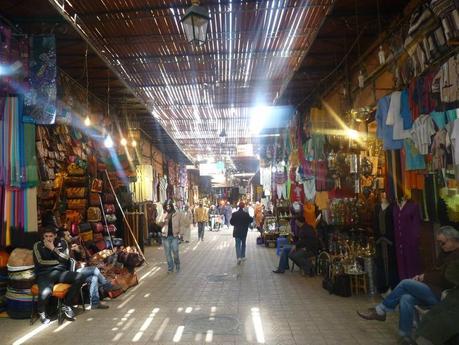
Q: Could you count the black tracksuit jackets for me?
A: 1